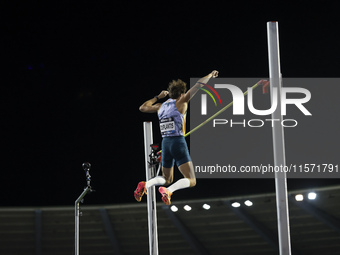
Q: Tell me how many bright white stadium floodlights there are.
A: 7